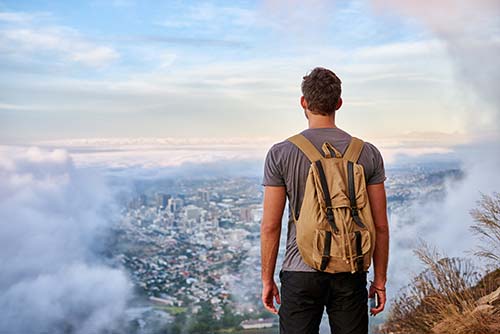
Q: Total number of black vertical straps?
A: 4